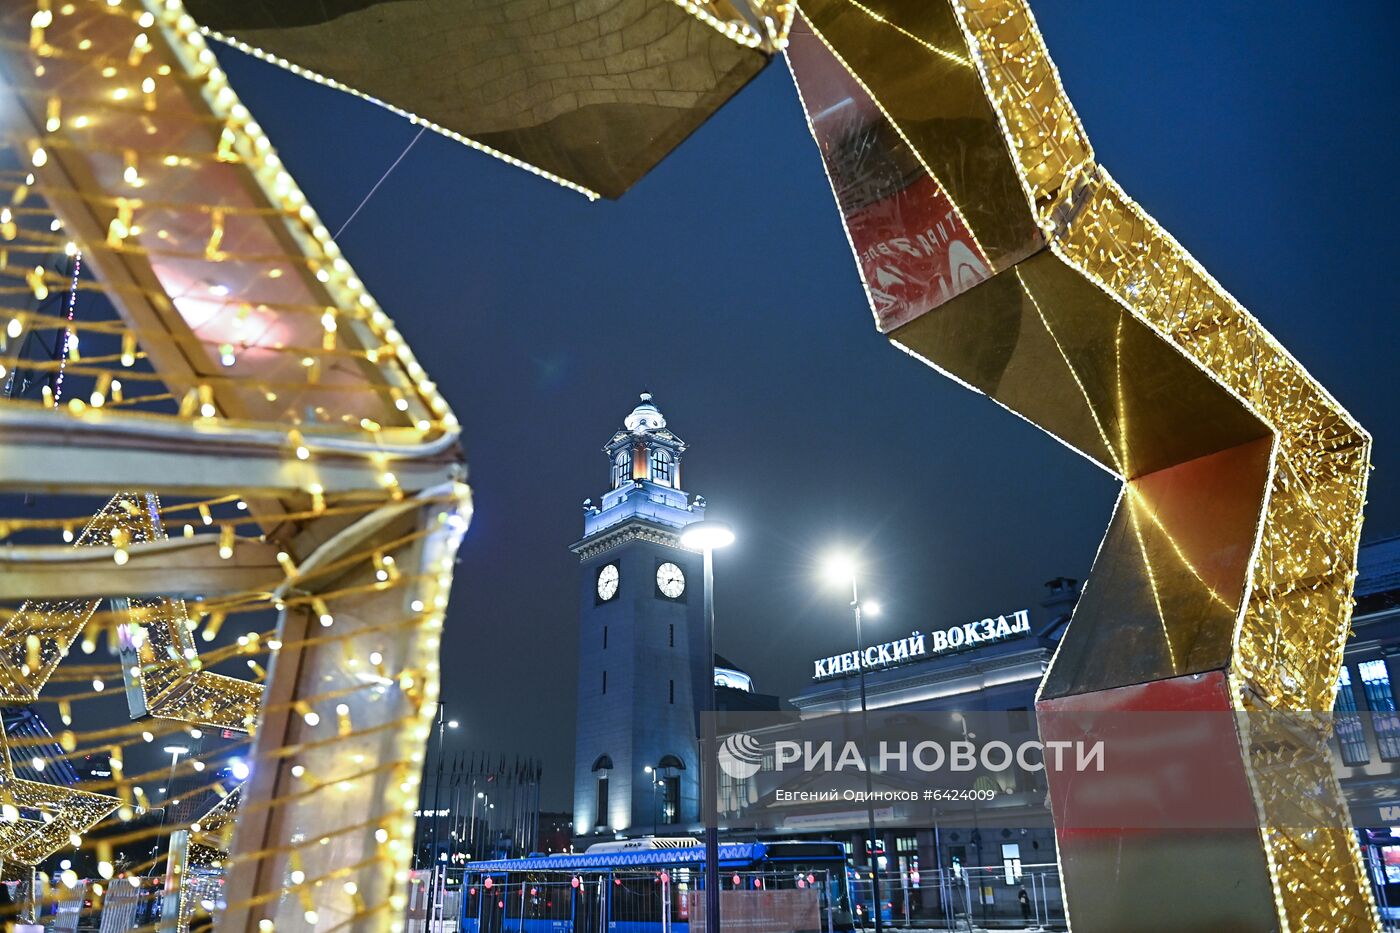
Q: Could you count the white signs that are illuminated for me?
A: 1